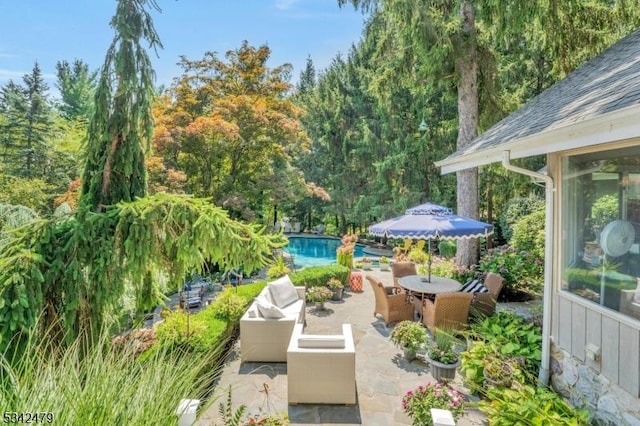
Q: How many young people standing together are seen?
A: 0